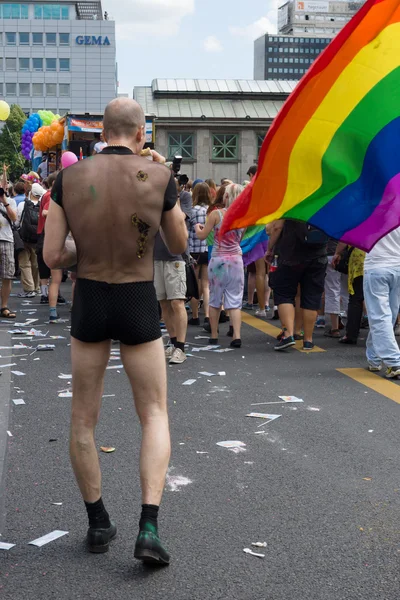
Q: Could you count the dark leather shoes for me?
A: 2